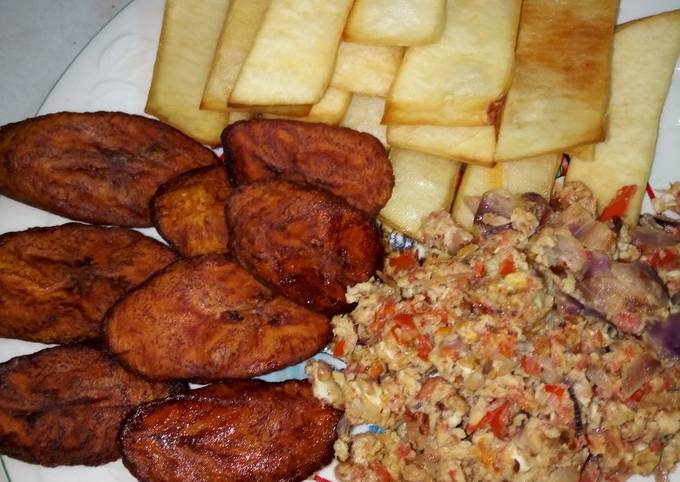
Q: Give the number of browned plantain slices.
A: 8